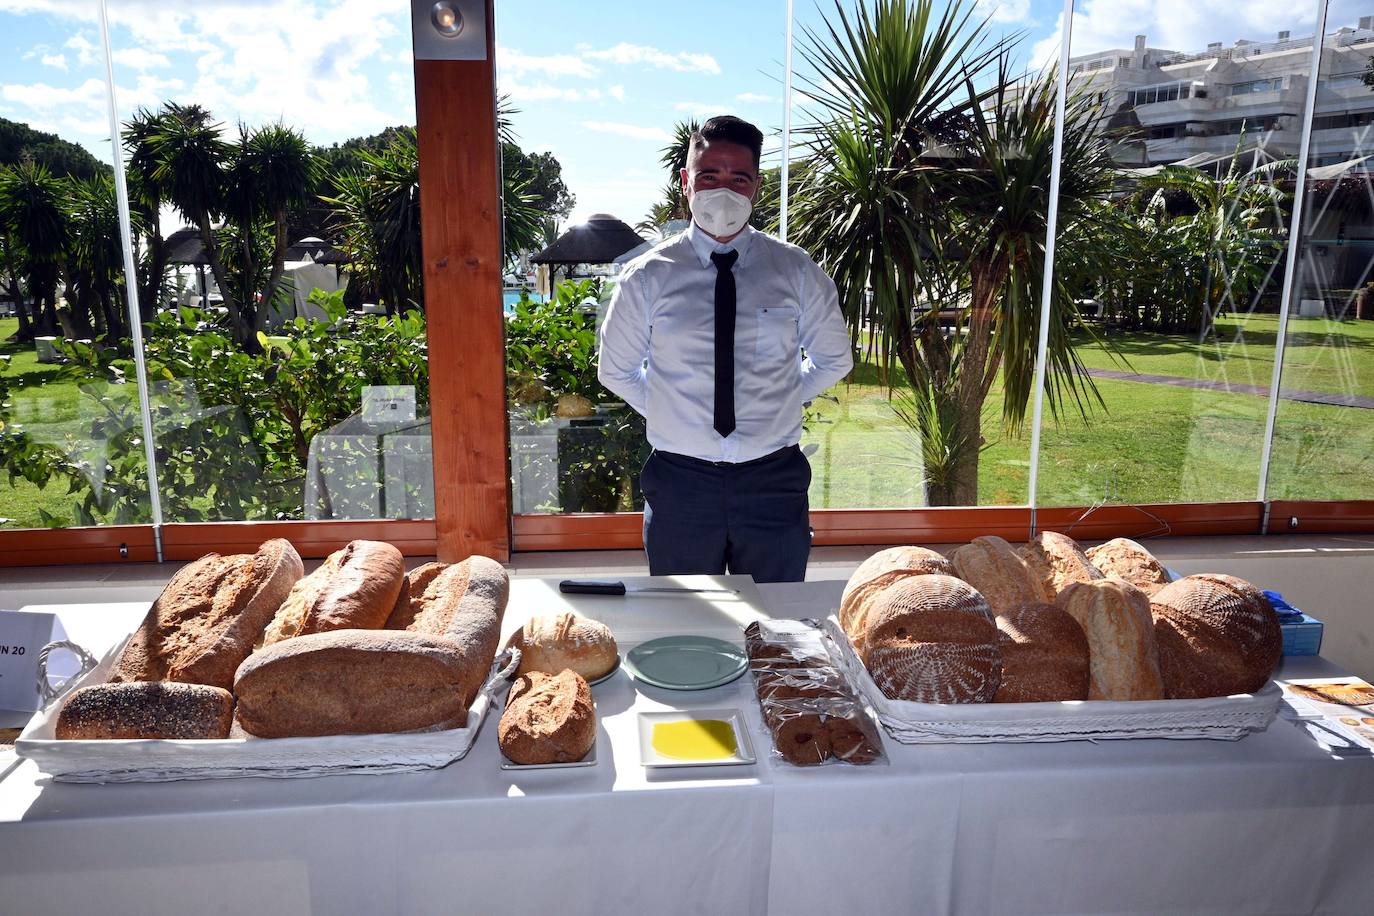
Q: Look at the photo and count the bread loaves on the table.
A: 15